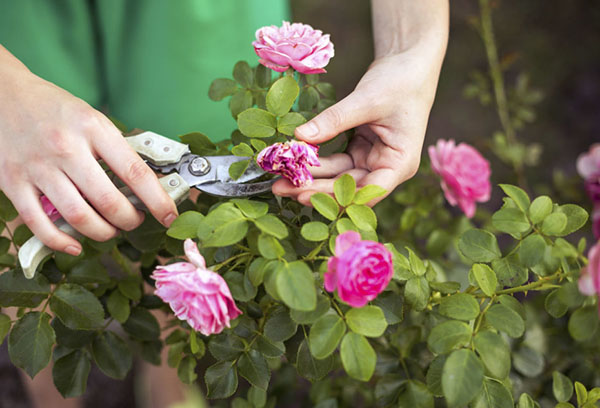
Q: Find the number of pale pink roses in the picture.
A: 2